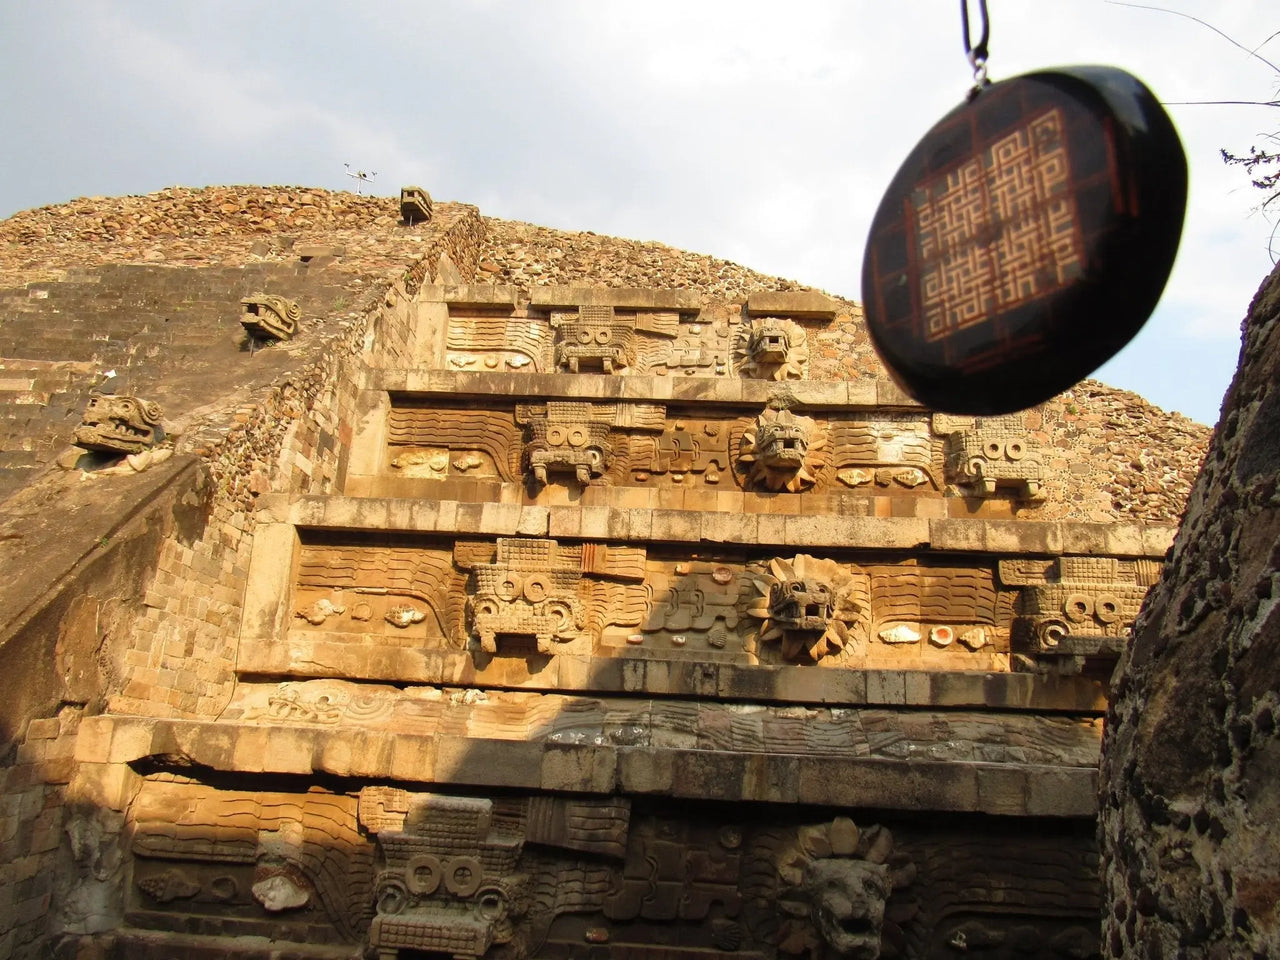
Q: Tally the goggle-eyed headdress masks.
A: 6